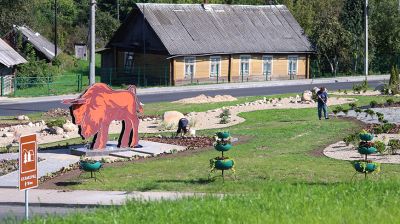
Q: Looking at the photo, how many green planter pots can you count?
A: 7